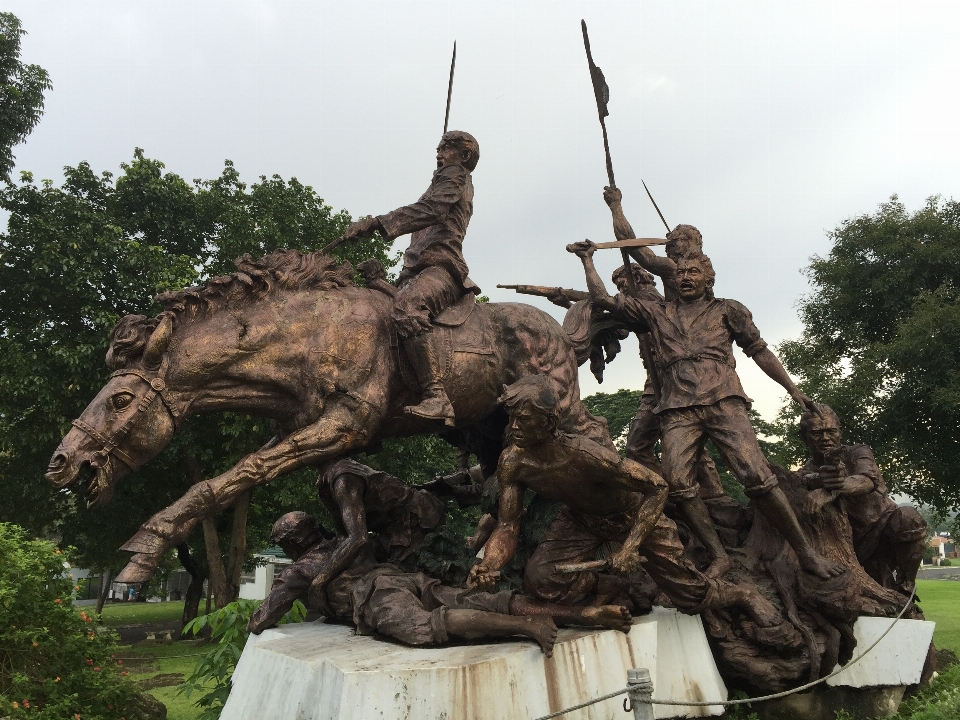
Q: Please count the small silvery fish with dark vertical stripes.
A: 0